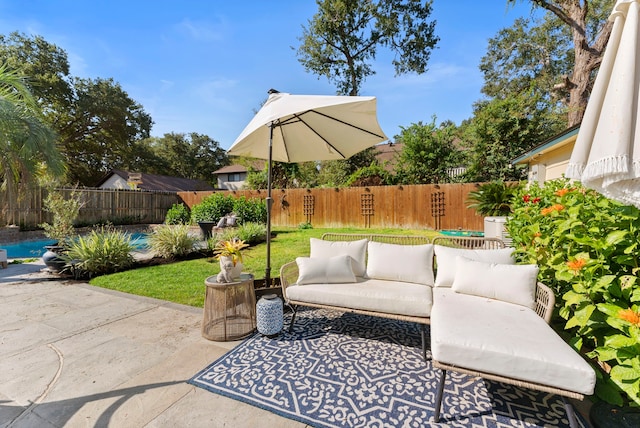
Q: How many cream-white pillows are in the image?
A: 5